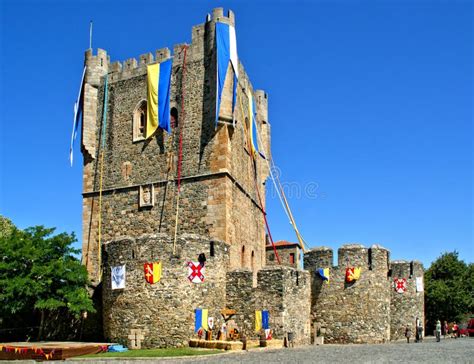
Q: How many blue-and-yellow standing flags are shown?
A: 2